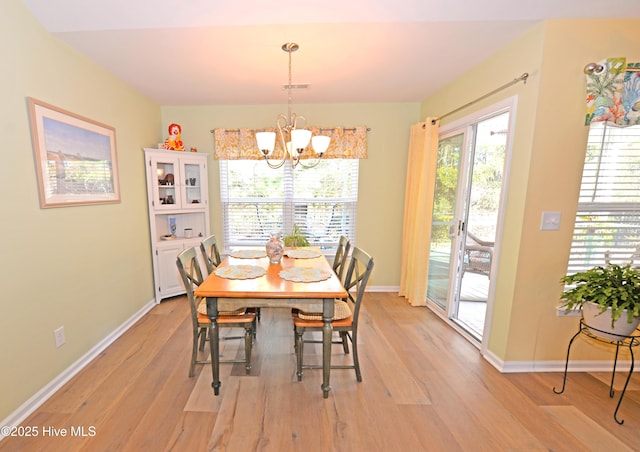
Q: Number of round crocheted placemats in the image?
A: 4